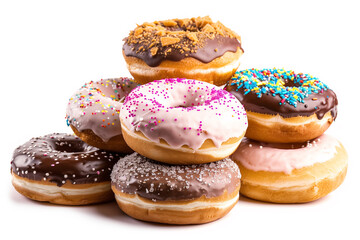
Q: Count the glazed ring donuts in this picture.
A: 7